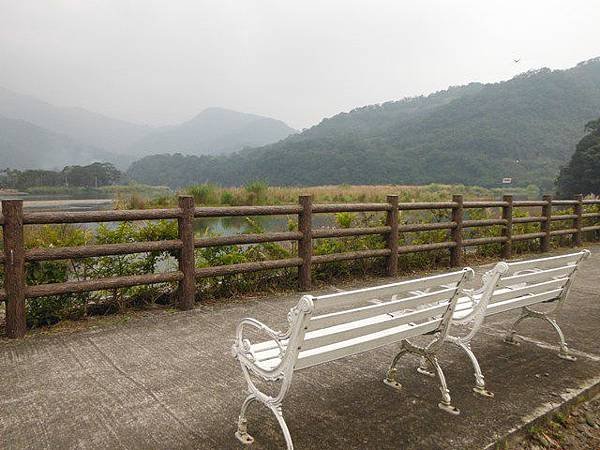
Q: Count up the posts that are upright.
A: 8